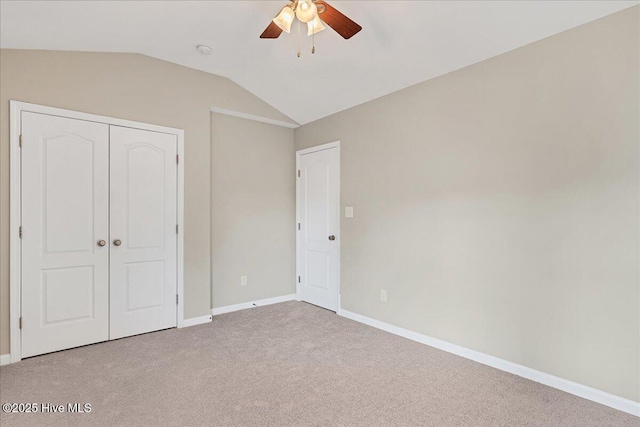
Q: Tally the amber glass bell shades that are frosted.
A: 3